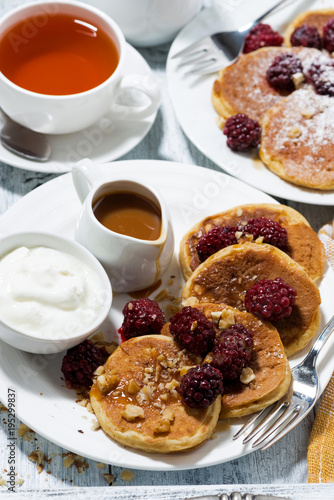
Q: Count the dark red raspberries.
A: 14